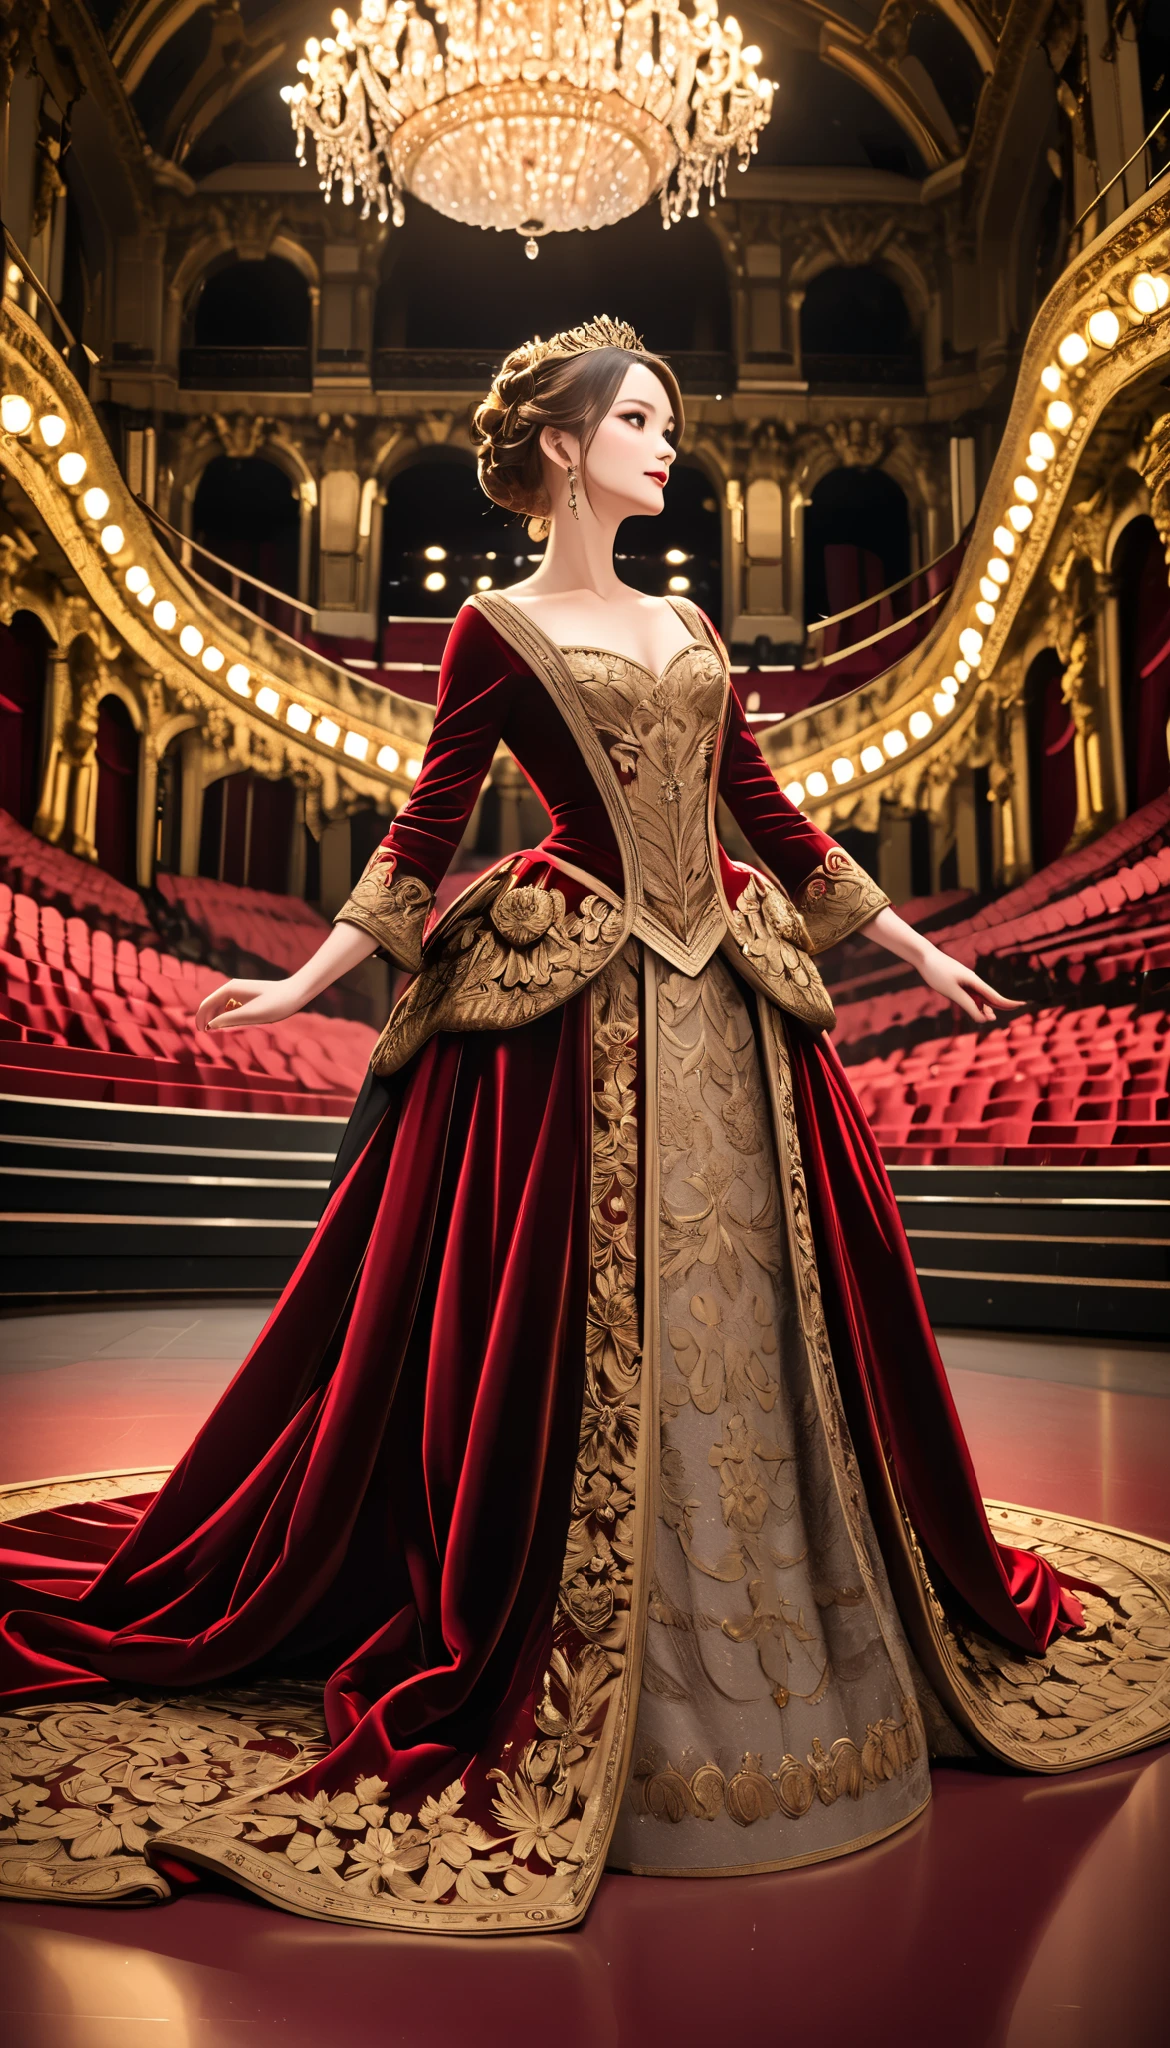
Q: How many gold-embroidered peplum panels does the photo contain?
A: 2